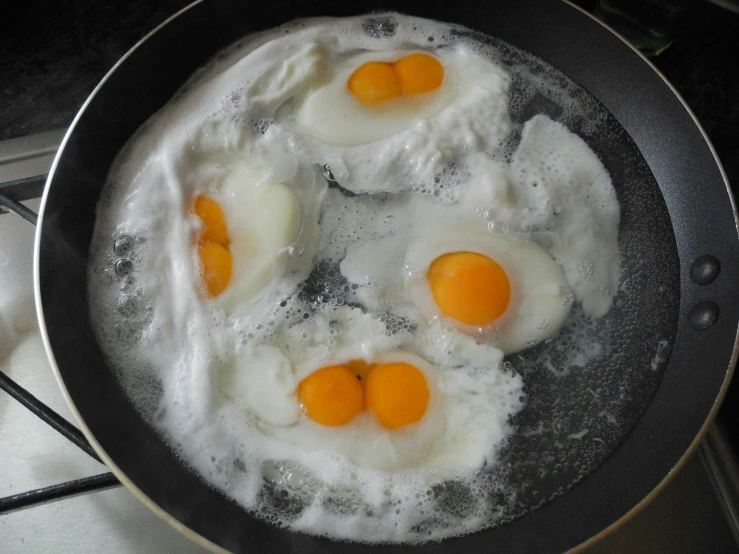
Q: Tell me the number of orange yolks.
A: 7